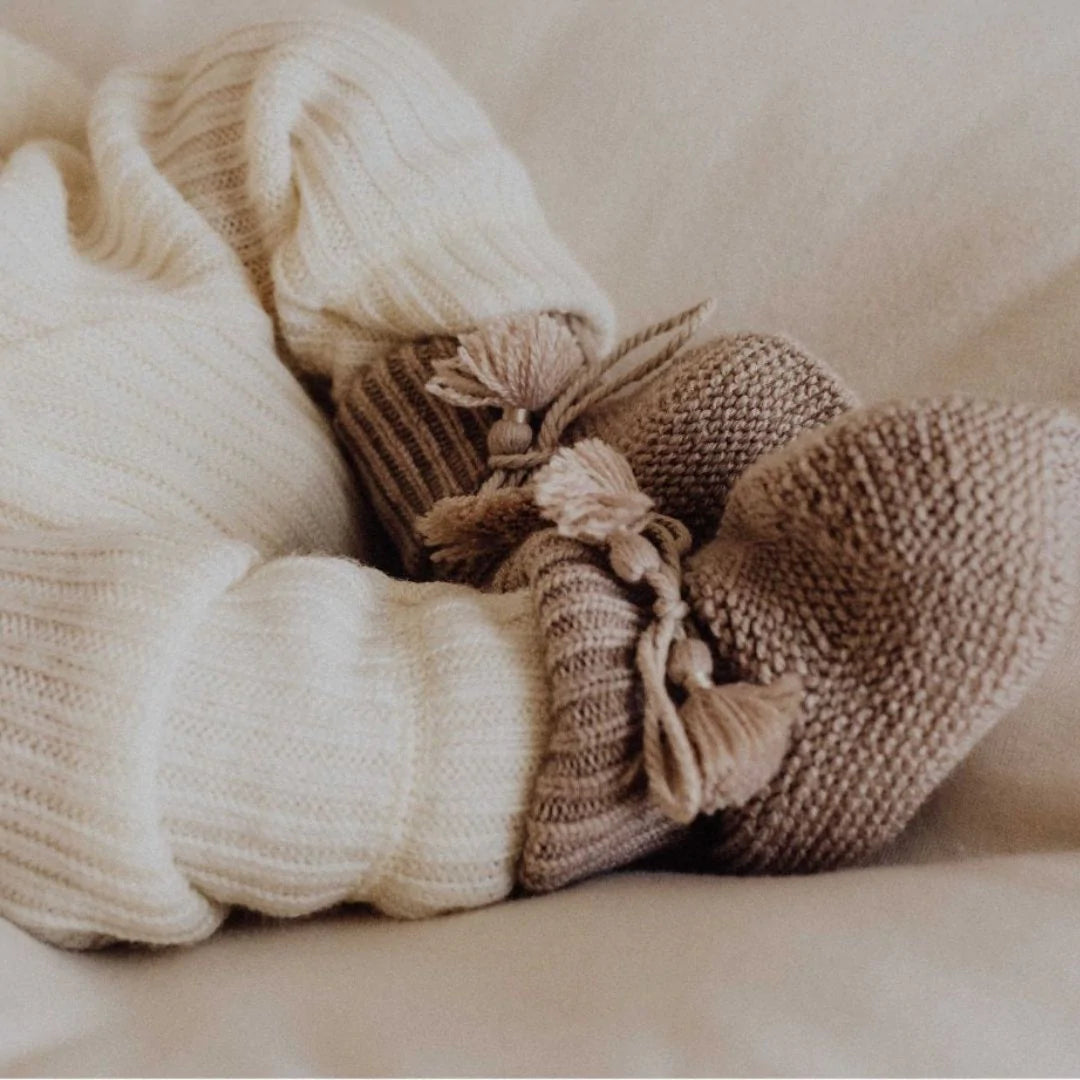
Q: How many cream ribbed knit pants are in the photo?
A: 1